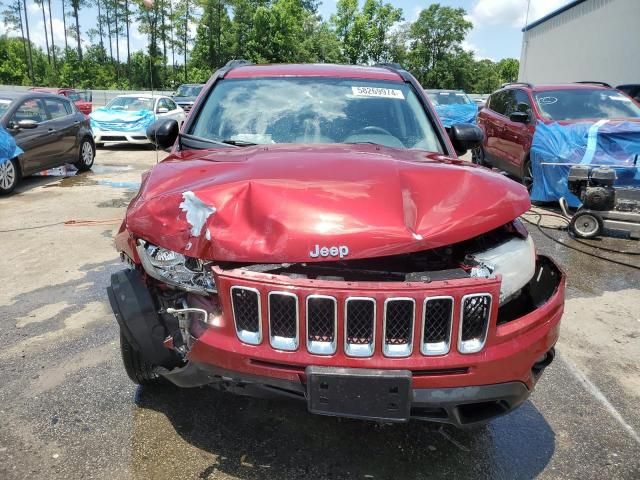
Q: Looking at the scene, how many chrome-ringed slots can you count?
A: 7